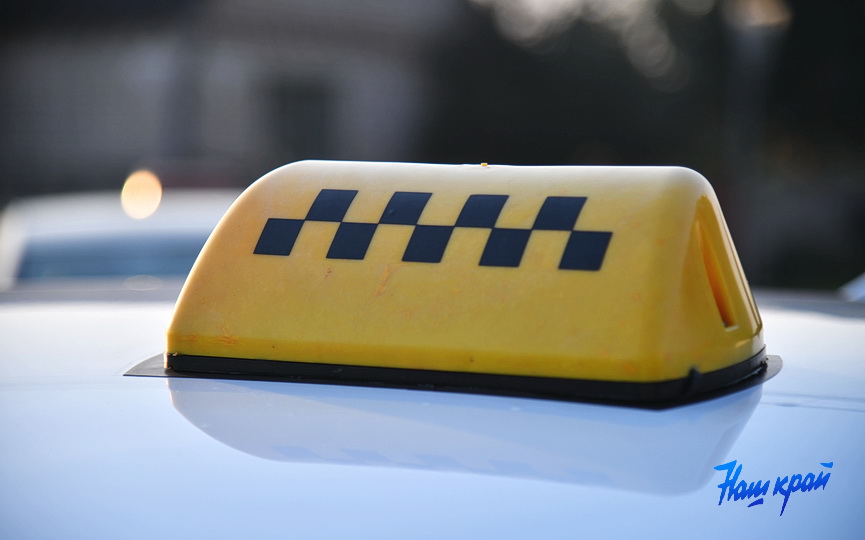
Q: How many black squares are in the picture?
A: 9